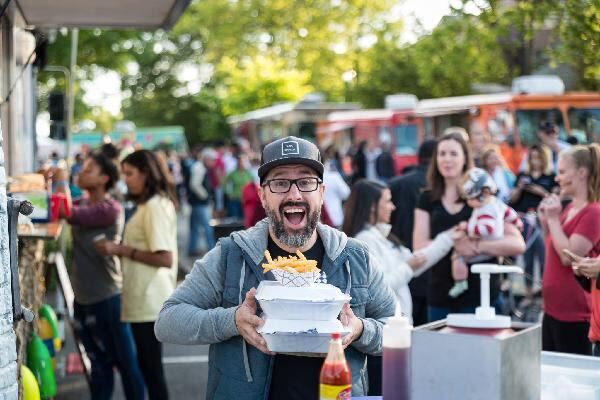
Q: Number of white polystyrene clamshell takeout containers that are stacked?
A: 2